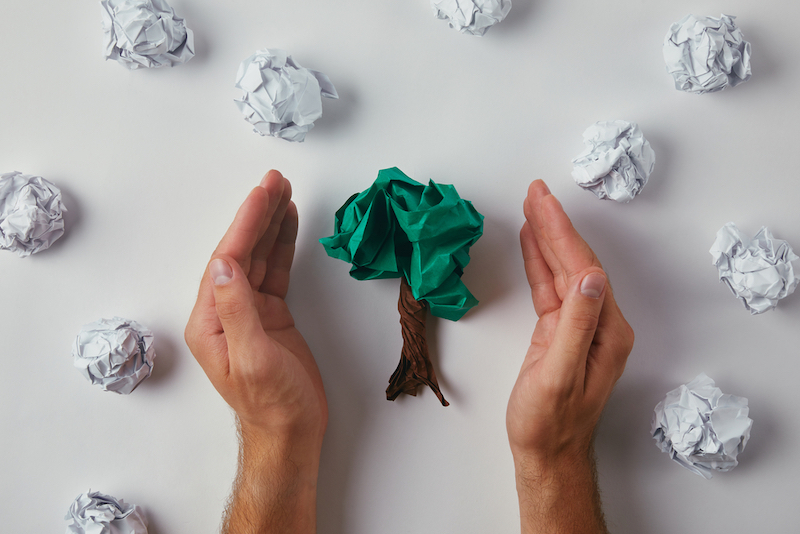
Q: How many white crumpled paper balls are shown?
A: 10